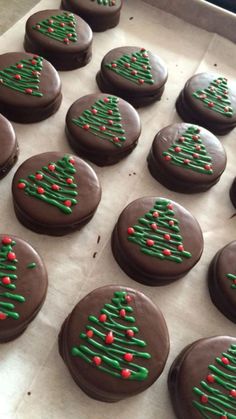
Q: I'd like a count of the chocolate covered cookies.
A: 15